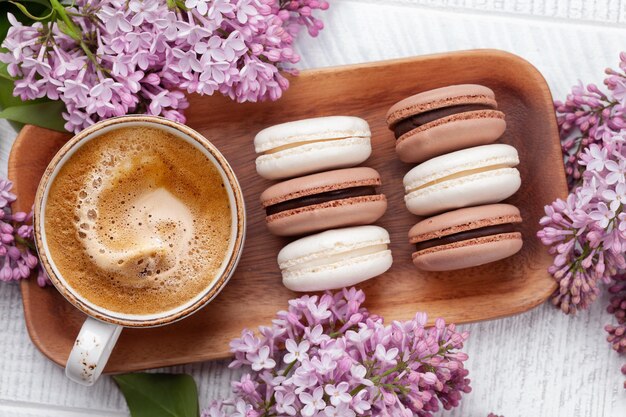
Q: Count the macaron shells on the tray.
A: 12